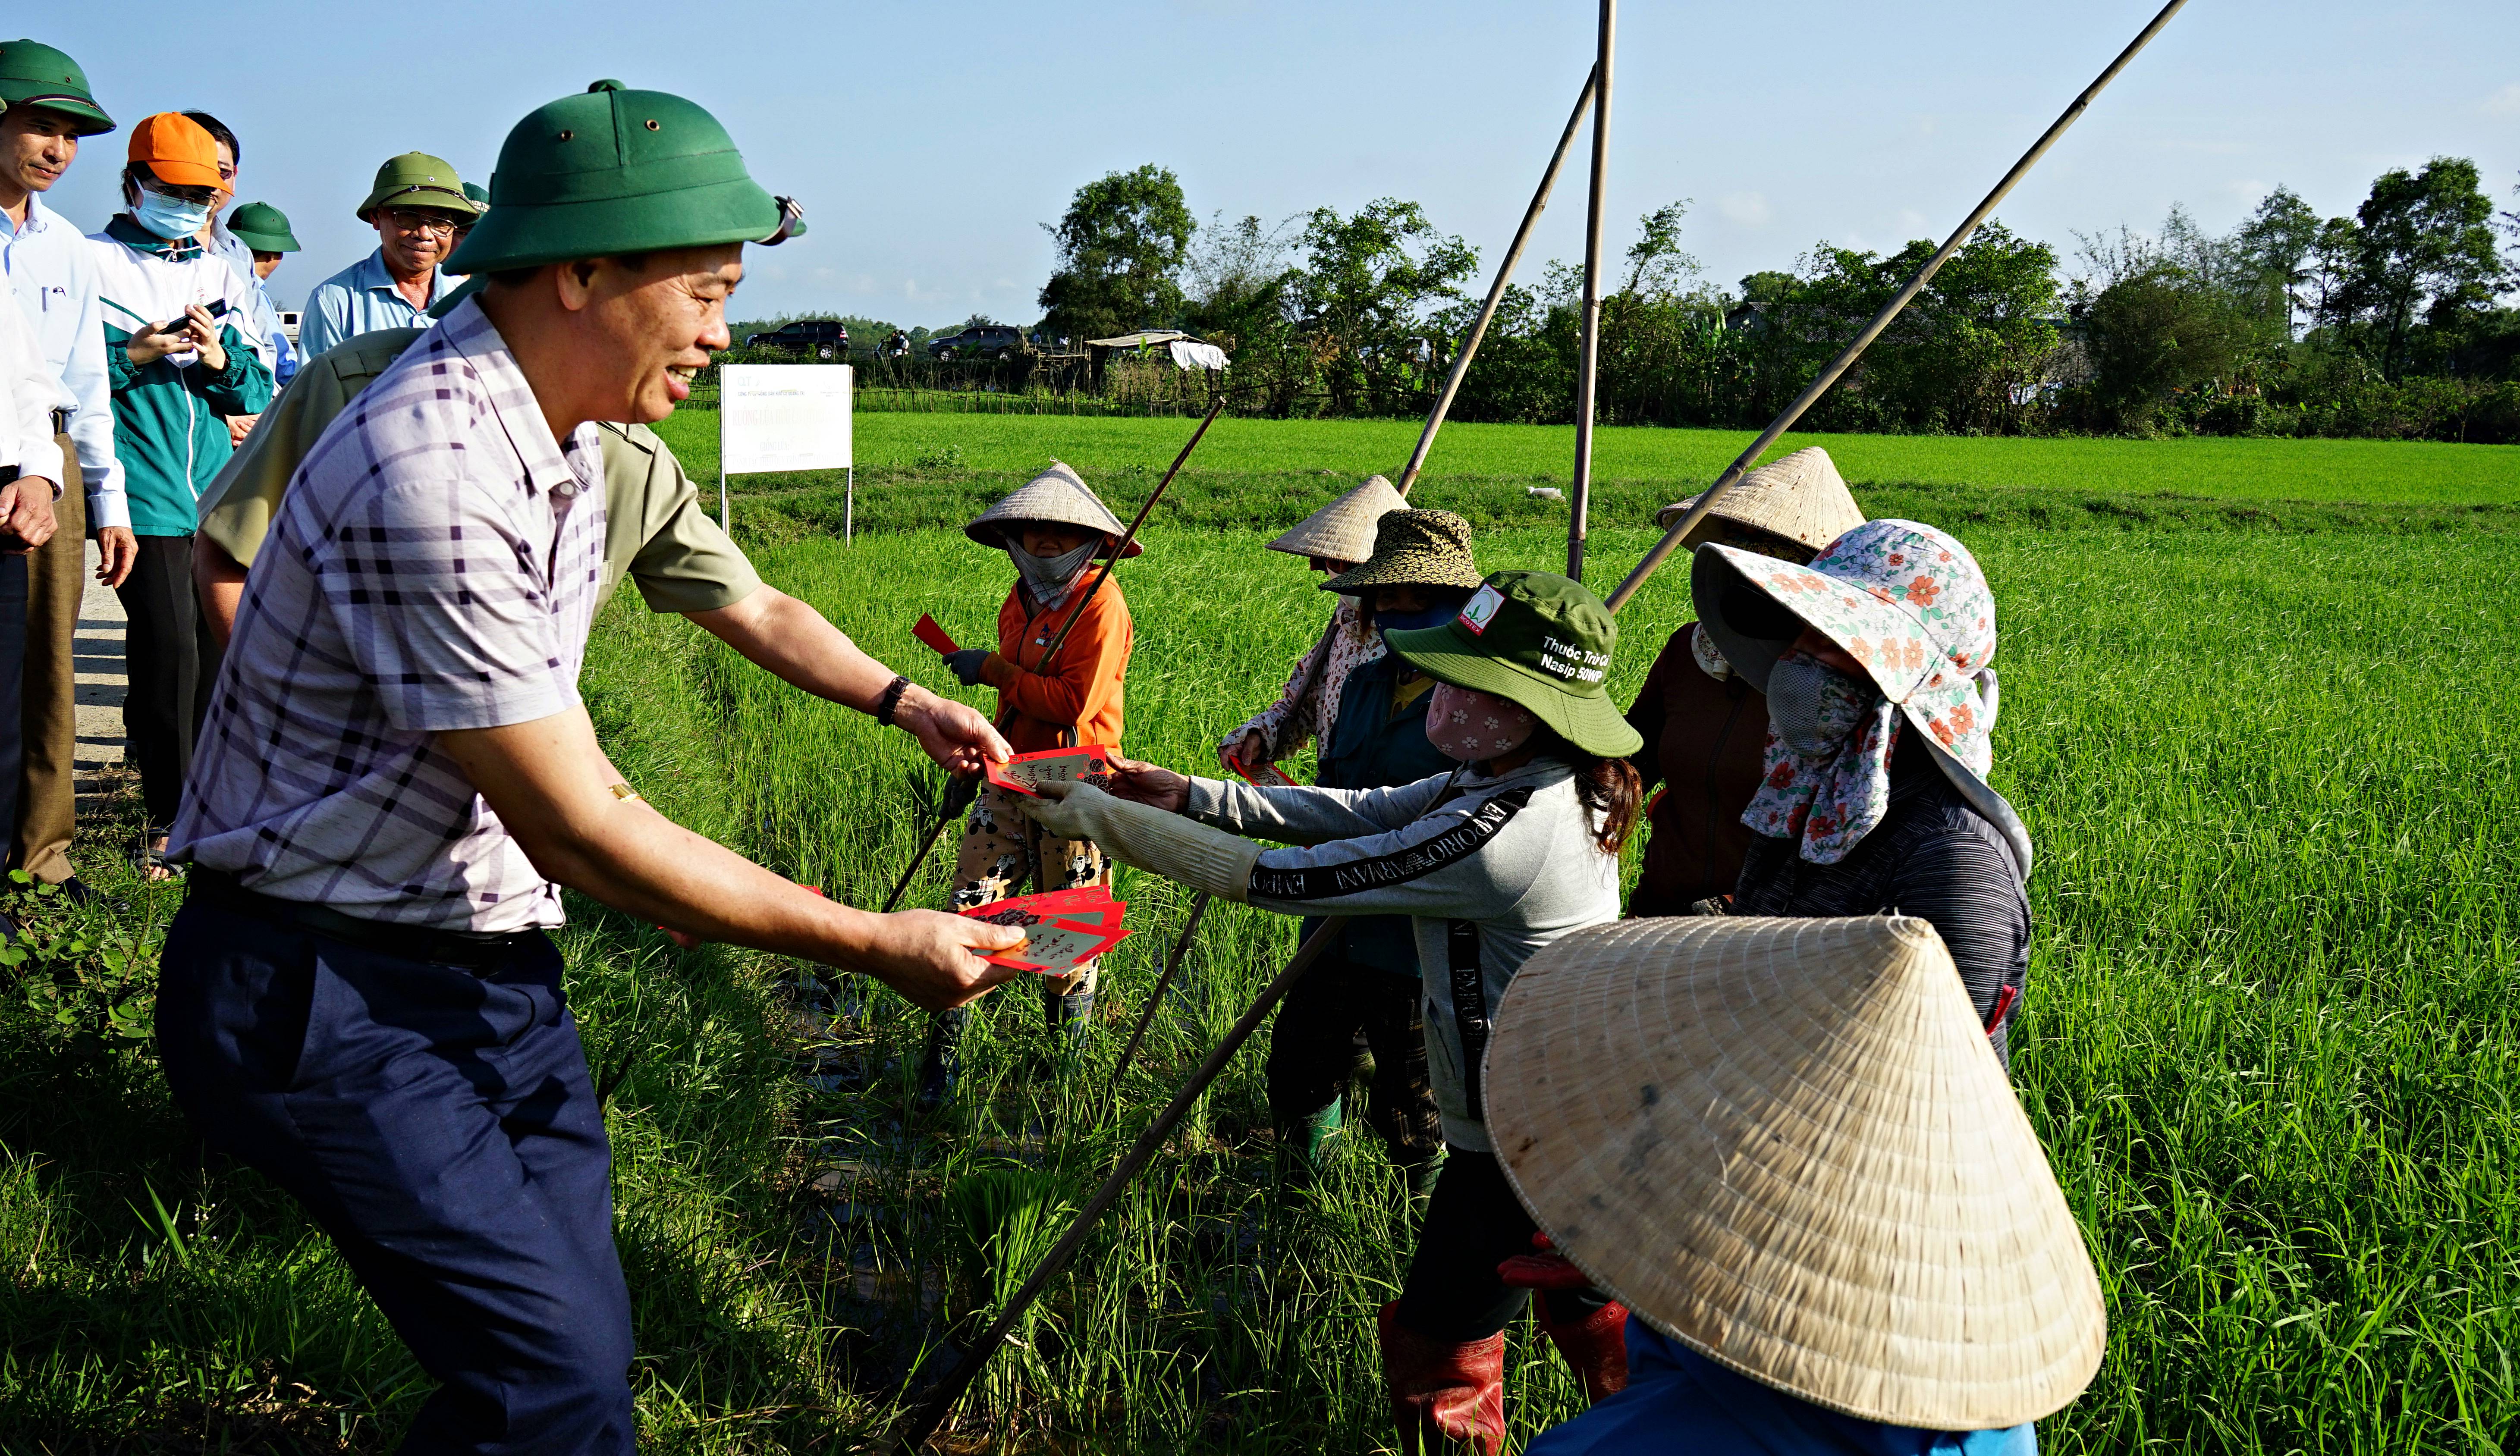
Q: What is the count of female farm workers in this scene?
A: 7